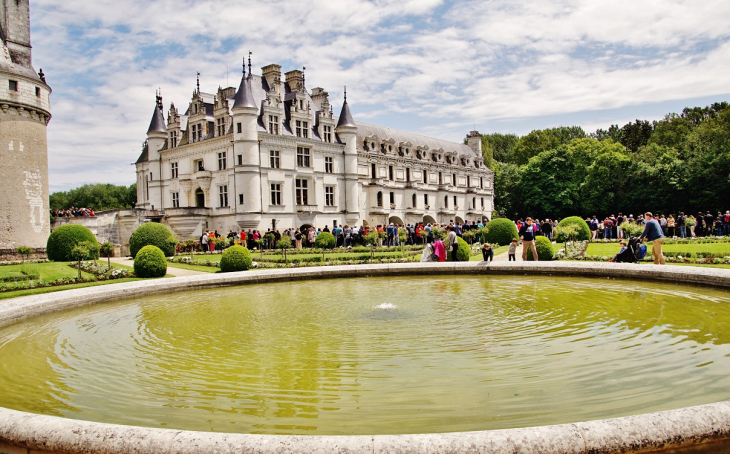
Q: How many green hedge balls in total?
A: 9